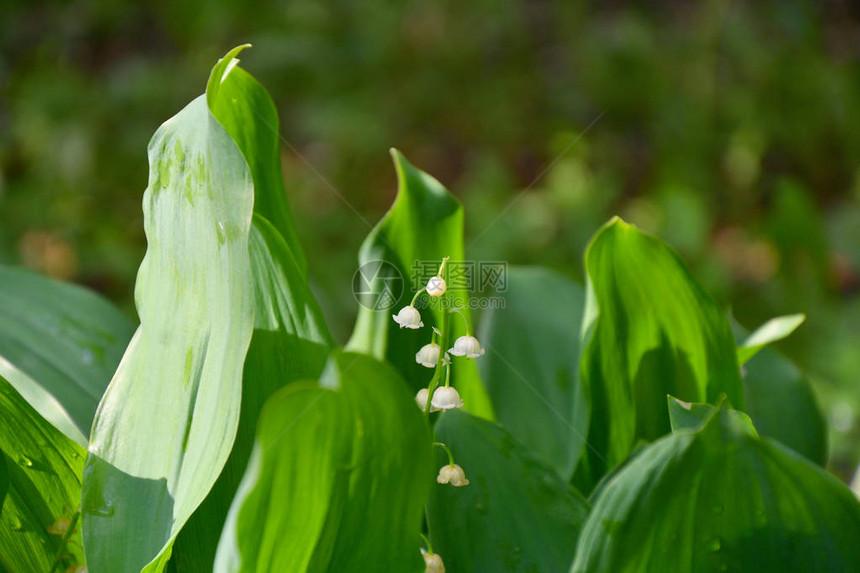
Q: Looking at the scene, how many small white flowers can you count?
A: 8